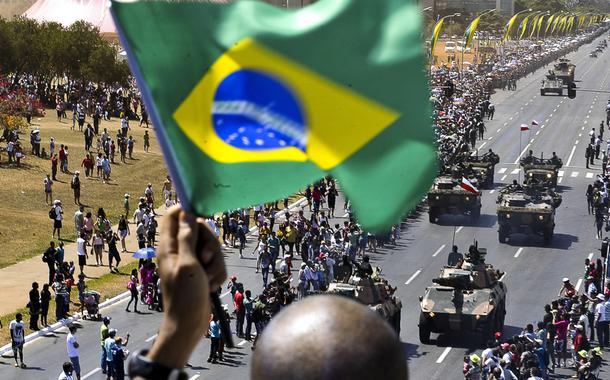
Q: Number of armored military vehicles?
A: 8